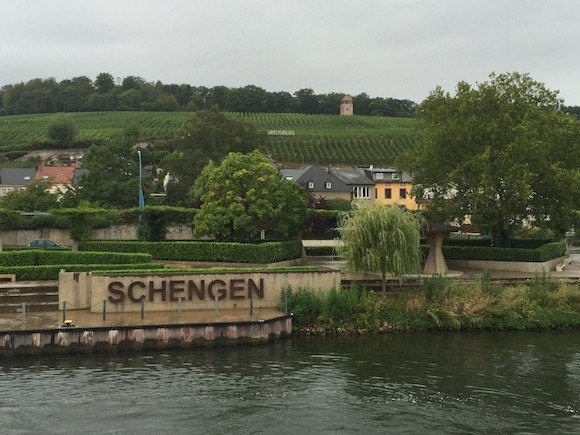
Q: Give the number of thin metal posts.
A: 8